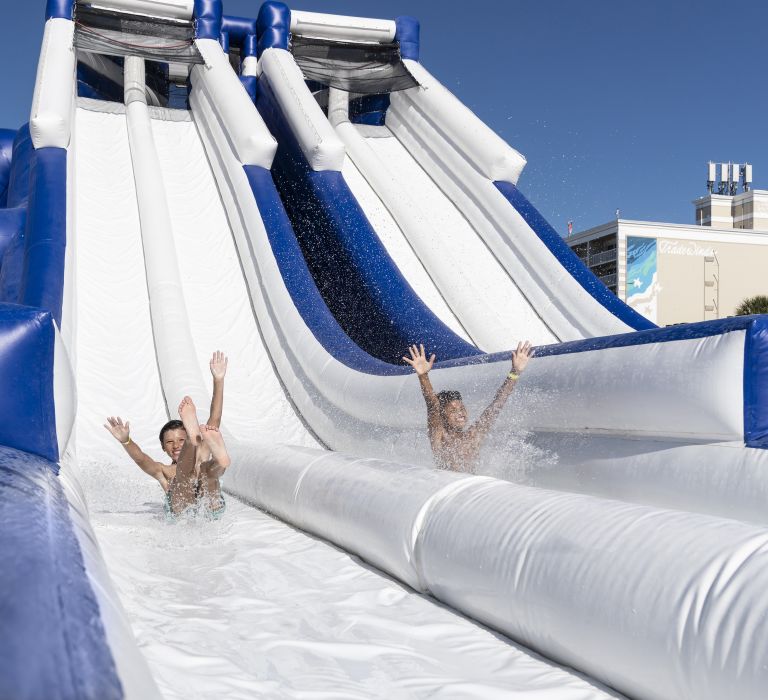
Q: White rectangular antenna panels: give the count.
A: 4